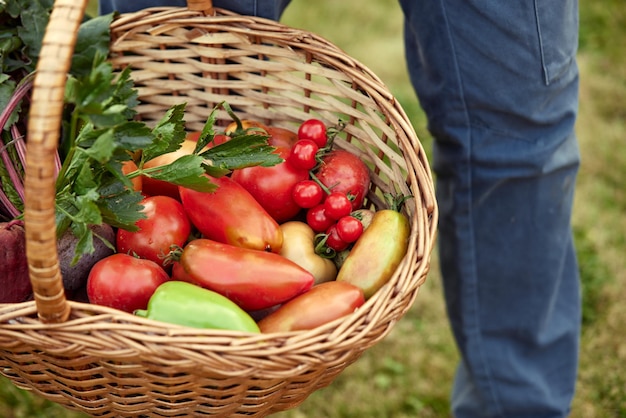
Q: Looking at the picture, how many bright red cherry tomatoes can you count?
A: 7